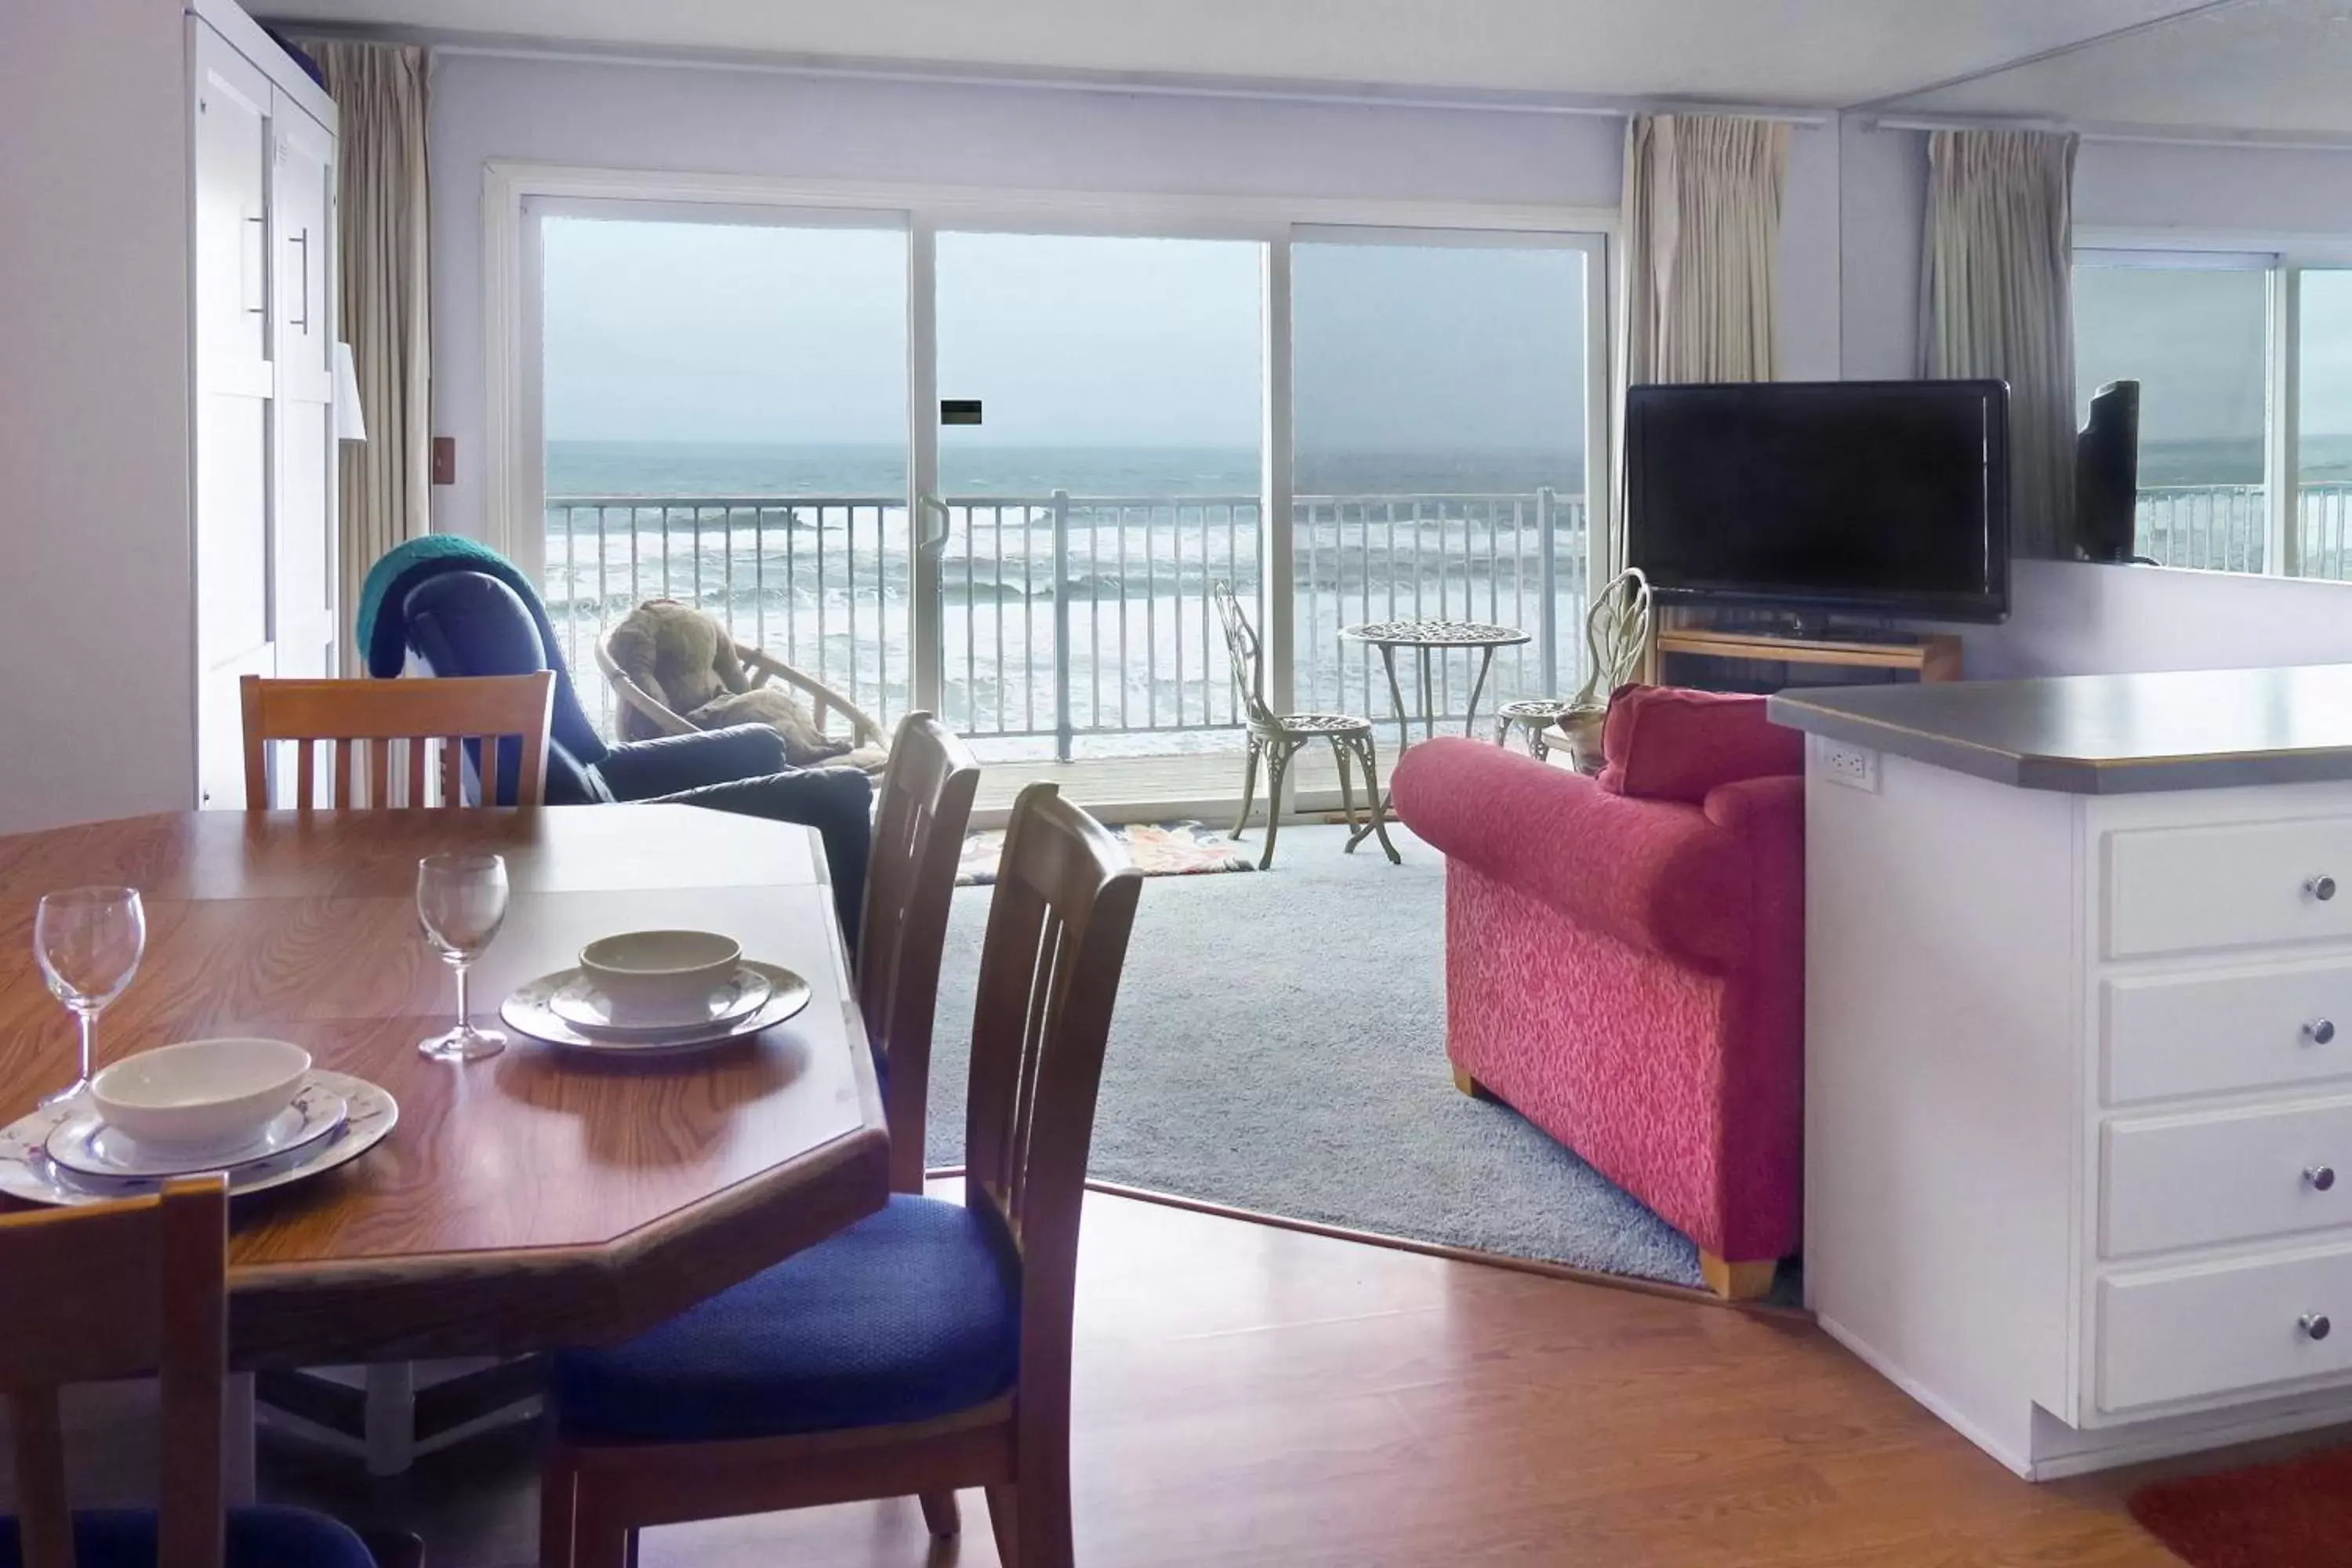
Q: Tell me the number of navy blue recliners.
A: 1